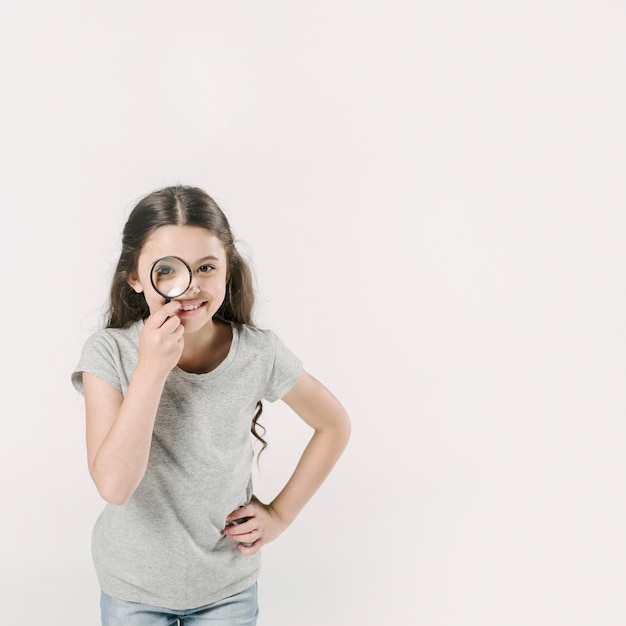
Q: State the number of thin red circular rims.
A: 0